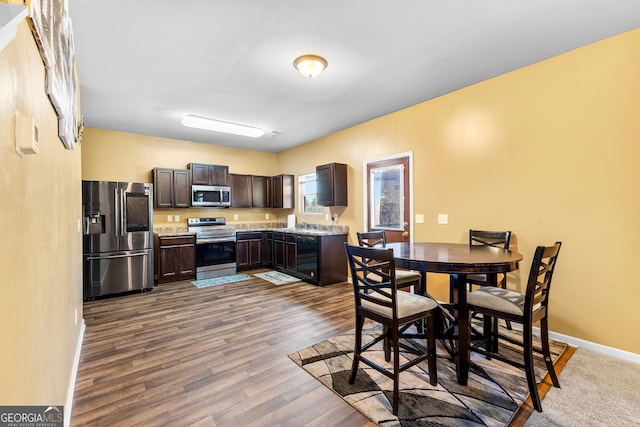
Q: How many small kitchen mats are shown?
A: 2